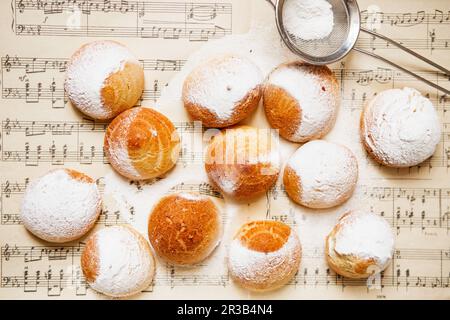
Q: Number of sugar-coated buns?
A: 12